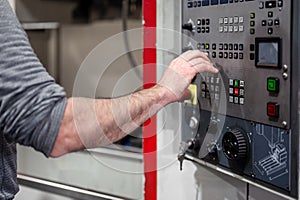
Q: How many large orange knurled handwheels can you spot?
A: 0